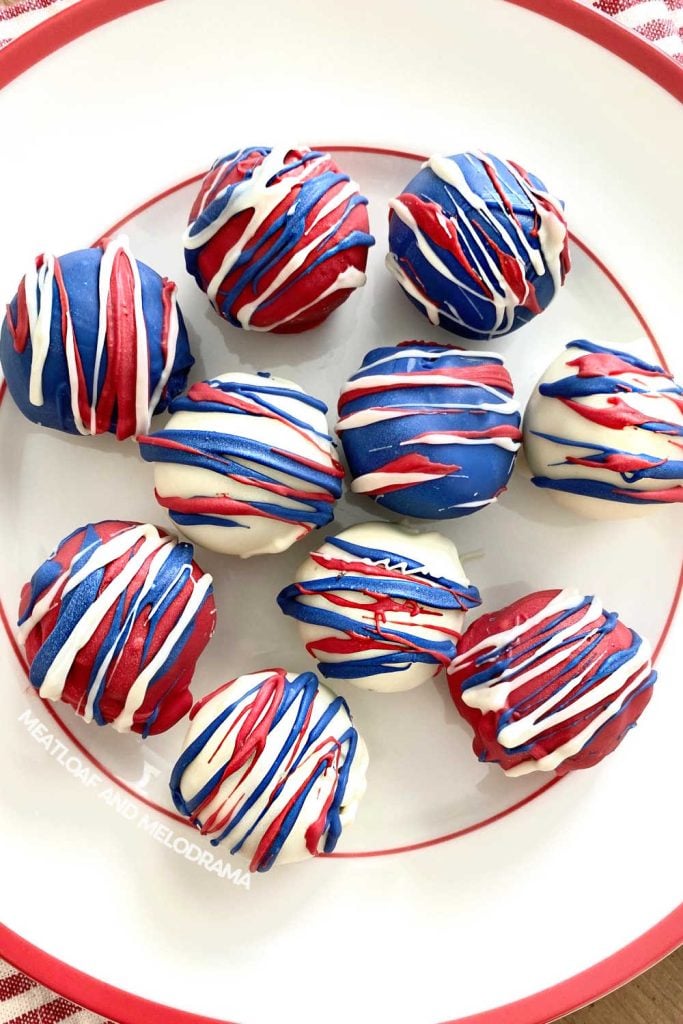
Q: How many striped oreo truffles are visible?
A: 10